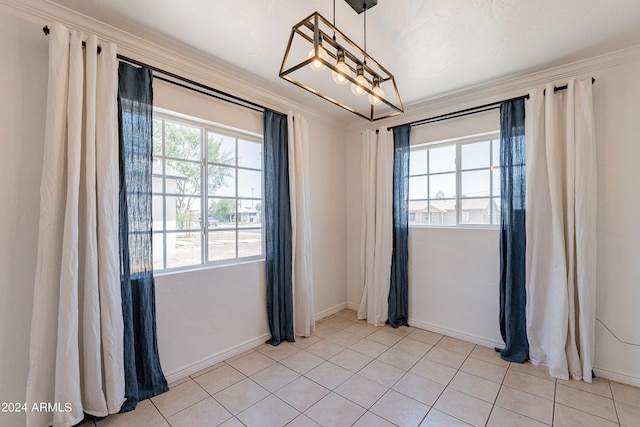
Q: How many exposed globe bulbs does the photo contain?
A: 4